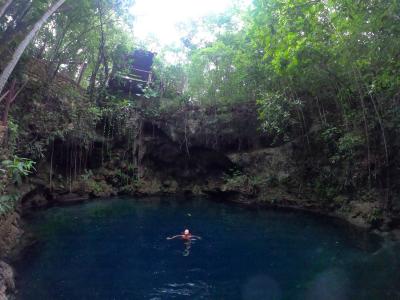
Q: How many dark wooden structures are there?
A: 1